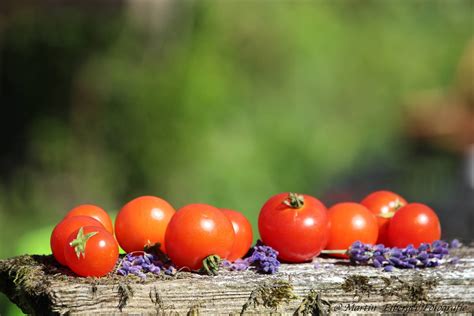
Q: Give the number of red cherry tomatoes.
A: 10